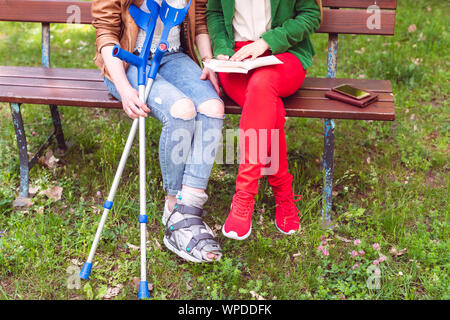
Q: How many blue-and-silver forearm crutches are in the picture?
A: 2